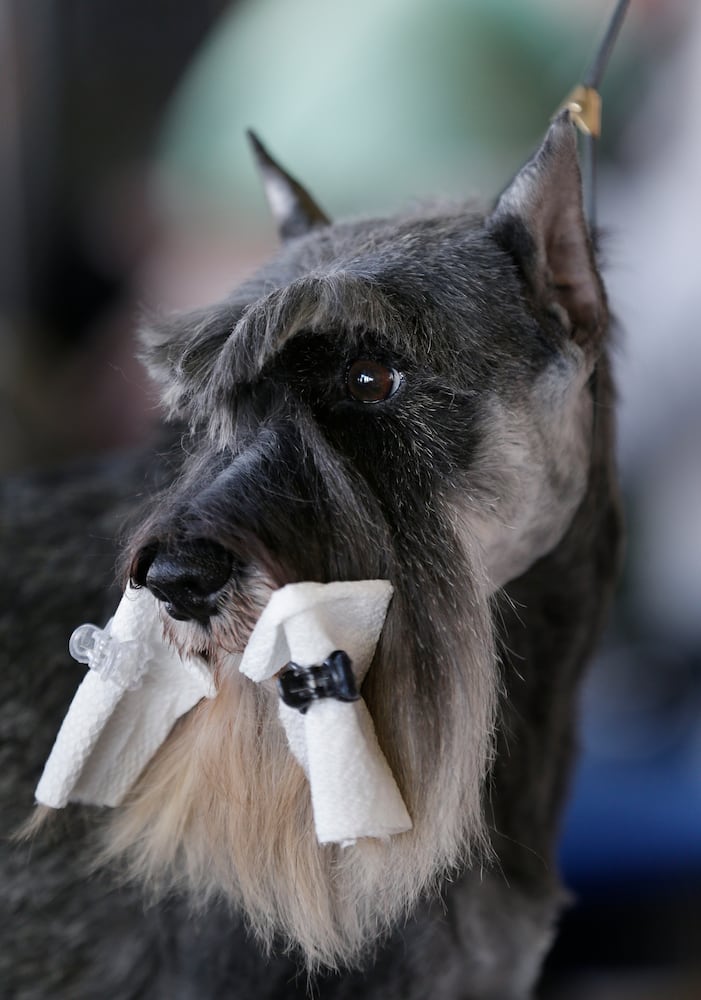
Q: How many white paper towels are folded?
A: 2